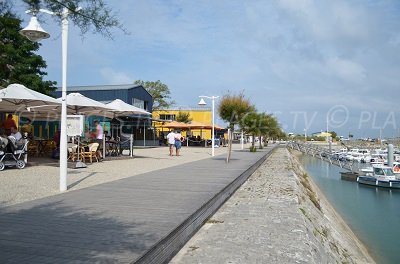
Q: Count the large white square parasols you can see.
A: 3